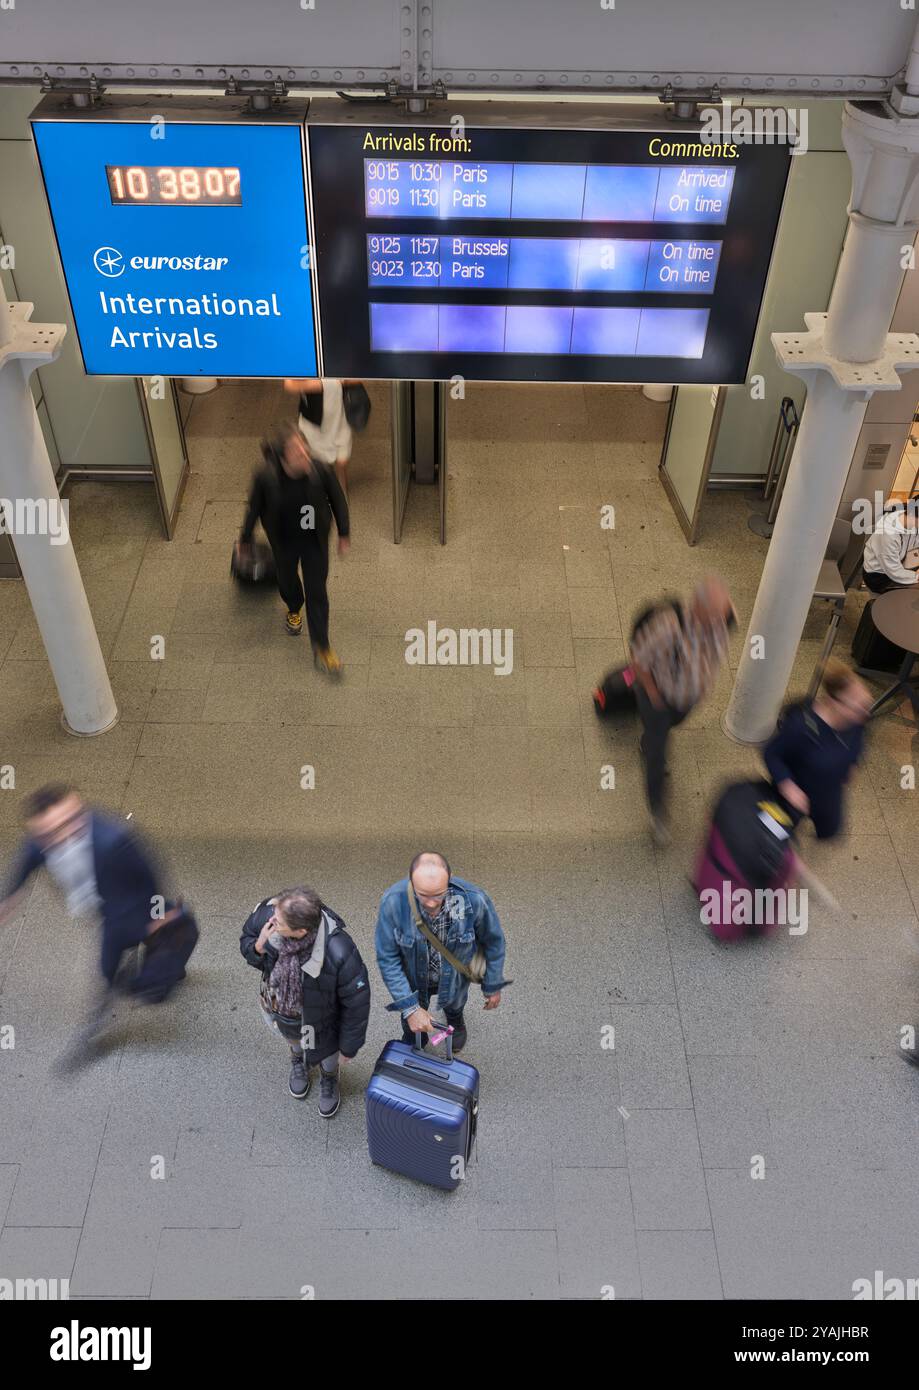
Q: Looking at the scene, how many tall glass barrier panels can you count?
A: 4